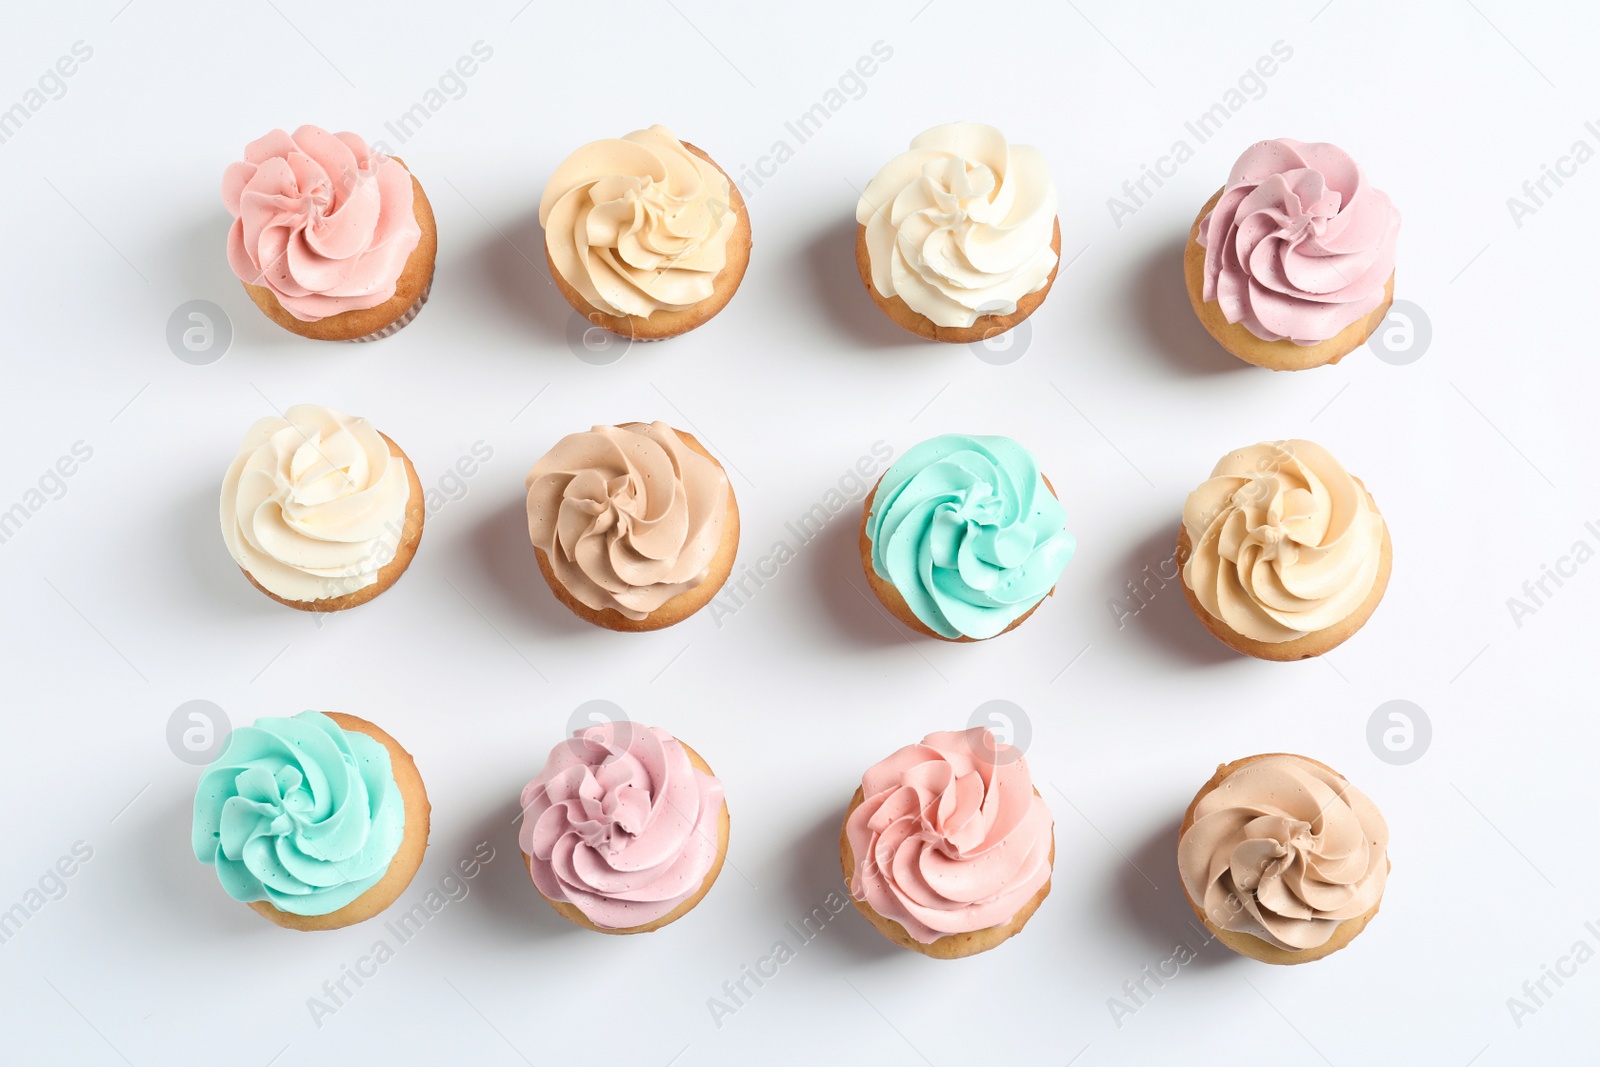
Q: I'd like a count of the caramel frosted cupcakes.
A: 2